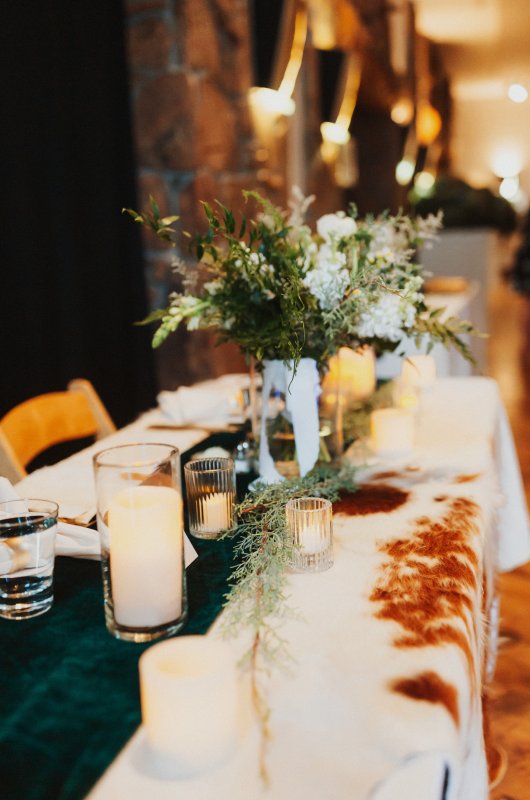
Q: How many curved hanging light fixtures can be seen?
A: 2